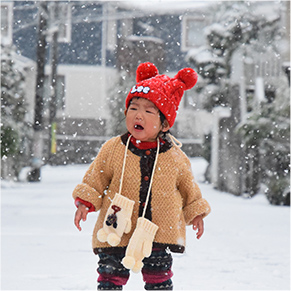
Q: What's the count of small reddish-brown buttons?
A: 3